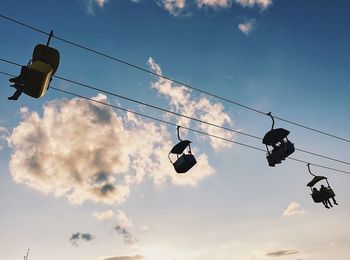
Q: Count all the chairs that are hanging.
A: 4